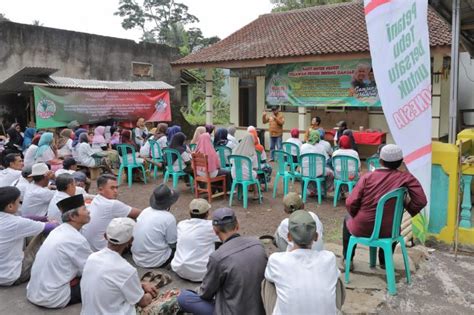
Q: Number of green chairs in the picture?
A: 13